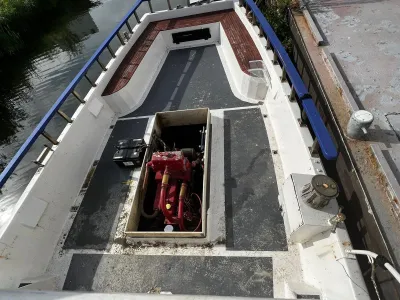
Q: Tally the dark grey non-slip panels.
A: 4